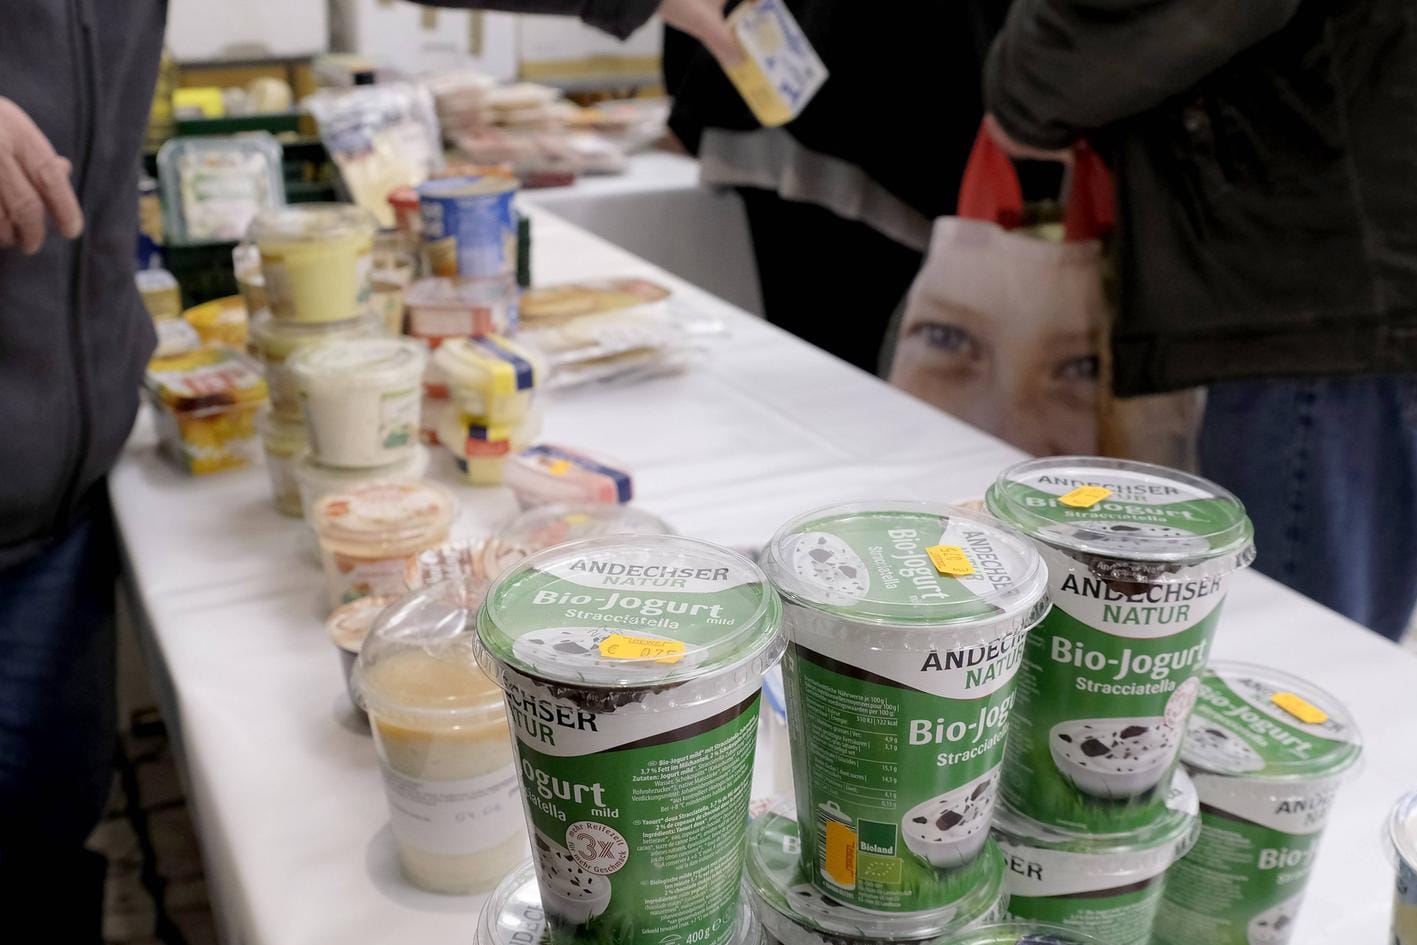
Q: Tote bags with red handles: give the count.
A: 1